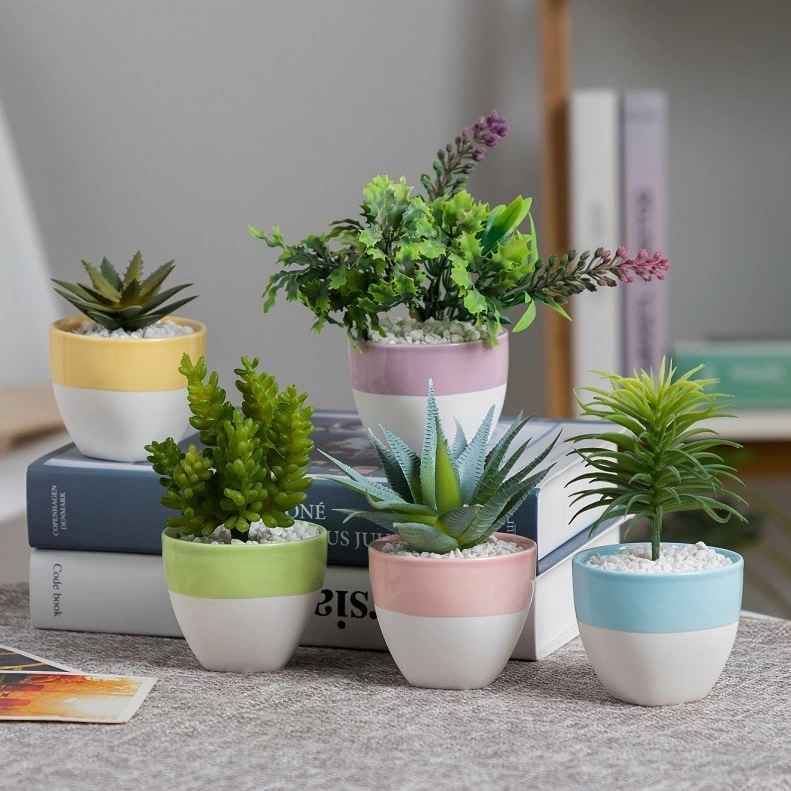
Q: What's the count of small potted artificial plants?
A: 5